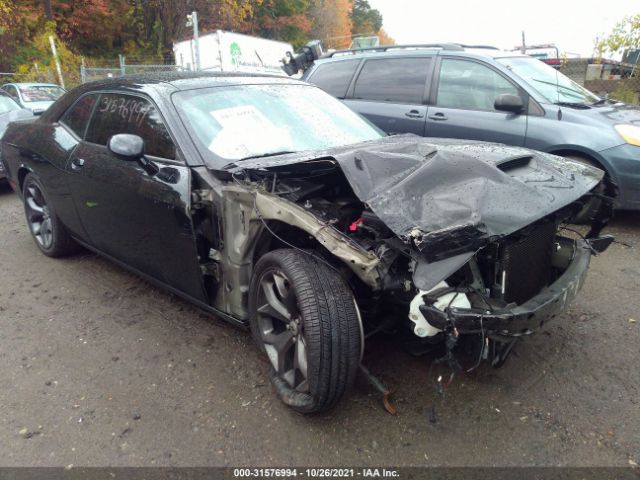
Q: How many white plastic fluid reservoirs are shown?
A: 1